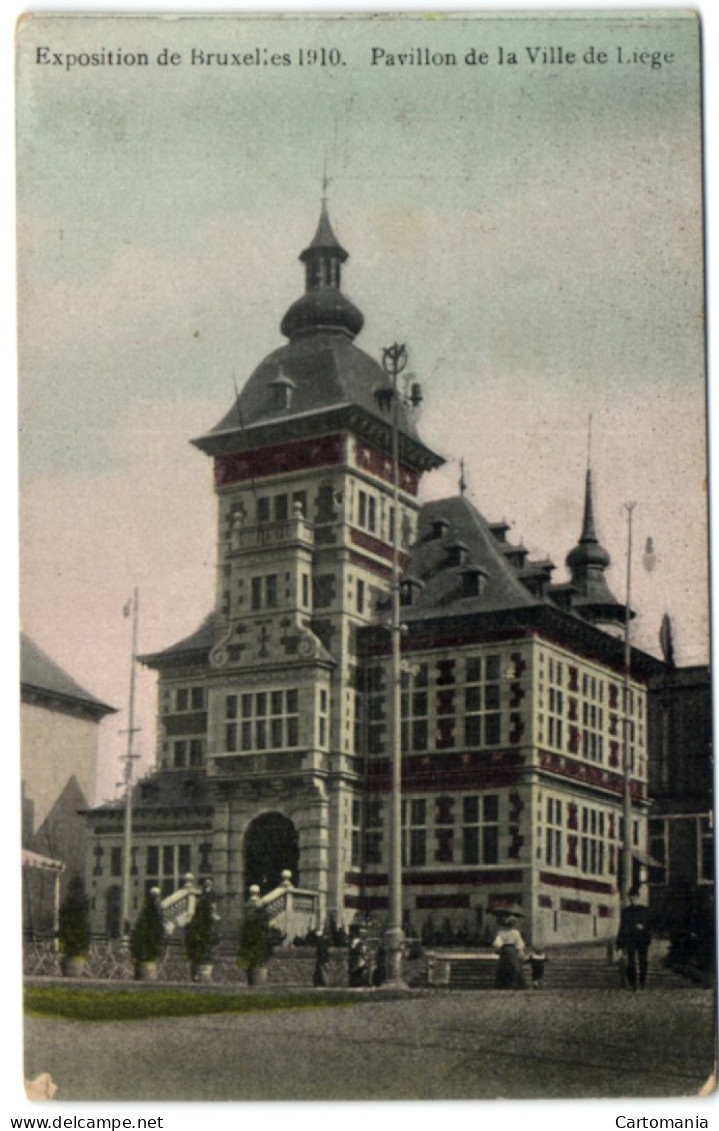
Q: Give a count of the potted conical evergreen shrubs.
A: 4